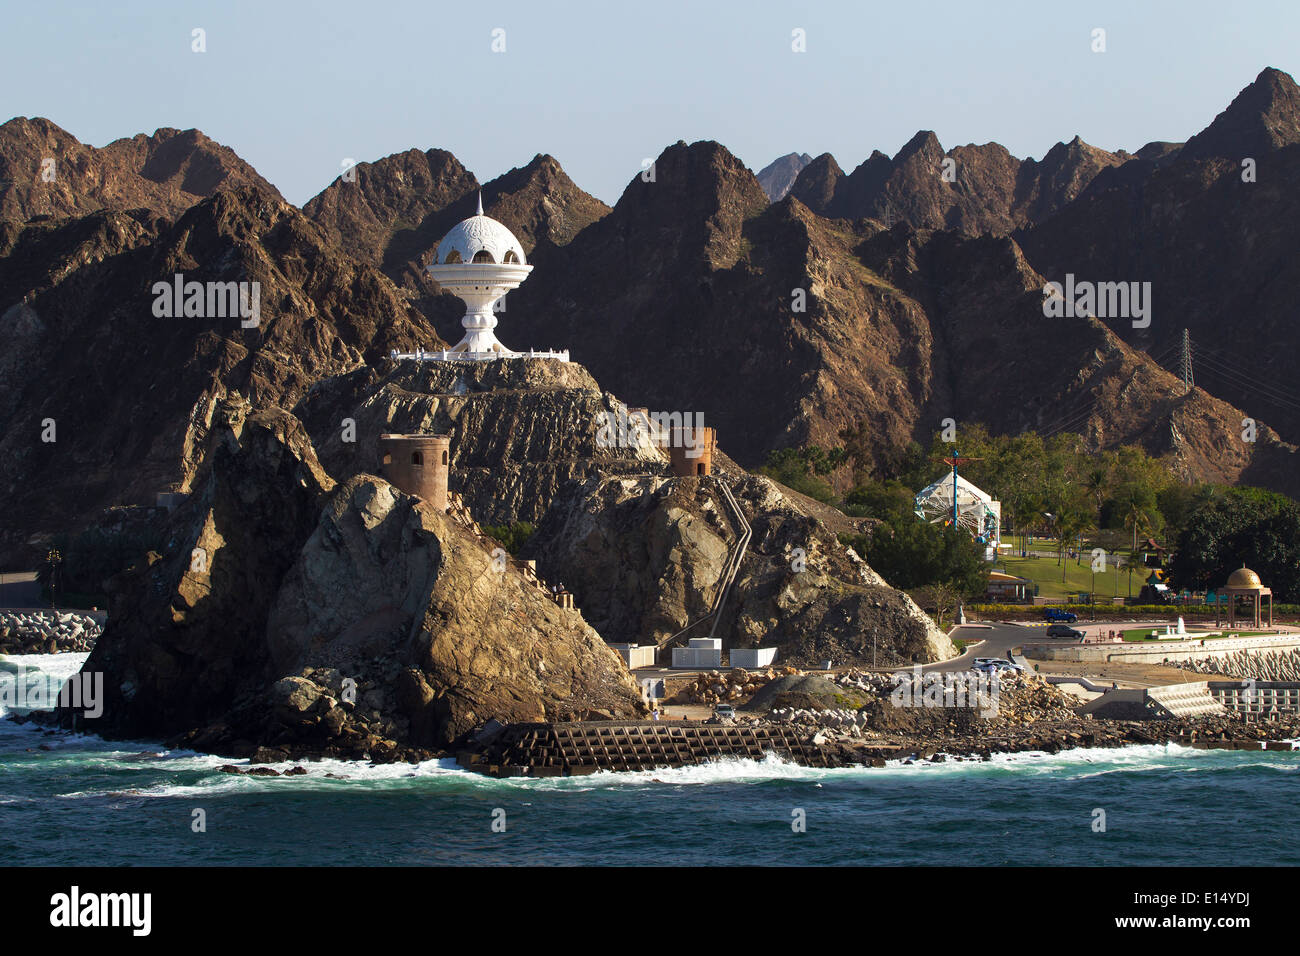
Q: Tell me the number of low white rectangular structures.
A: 3